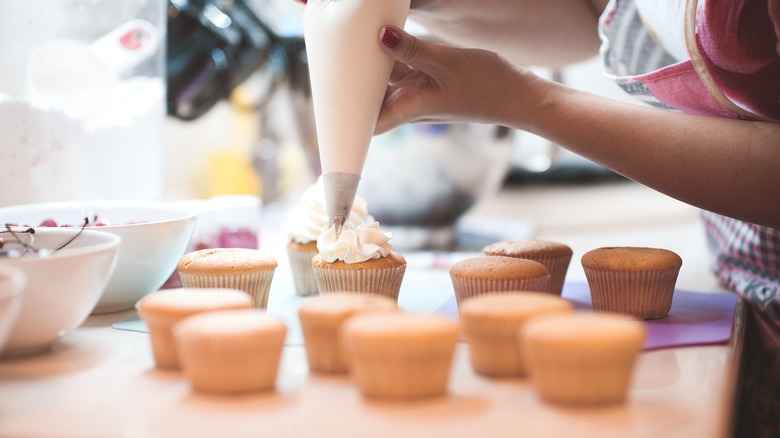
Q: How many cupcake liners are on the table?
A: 12